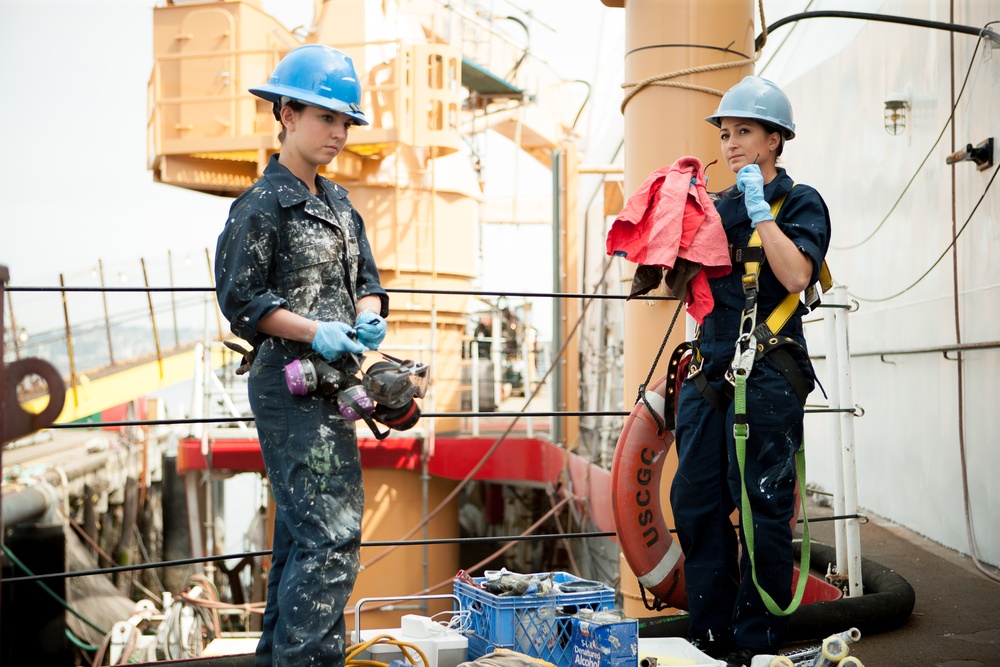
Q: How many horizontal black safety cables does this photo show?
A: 3